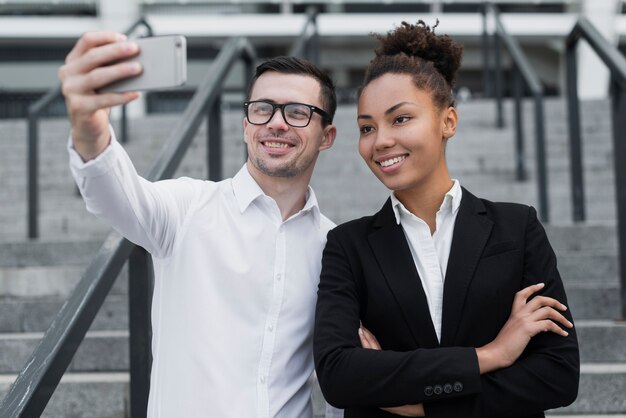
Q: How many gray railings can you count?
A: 5